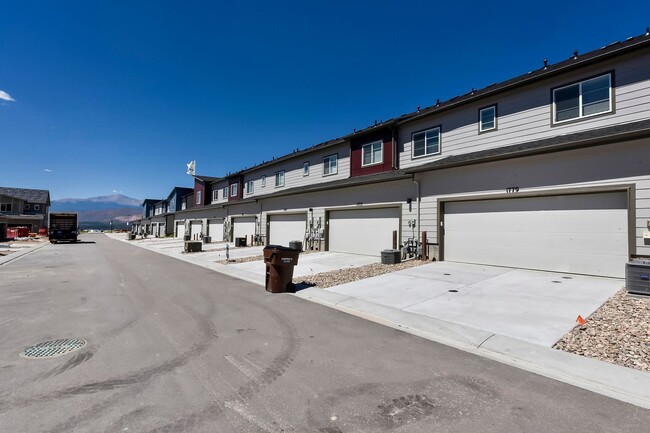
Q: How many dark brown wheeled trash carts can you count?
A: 1